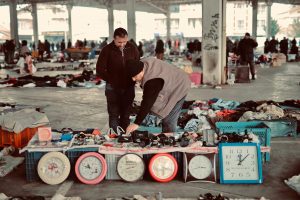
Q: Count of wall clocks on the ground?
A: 6